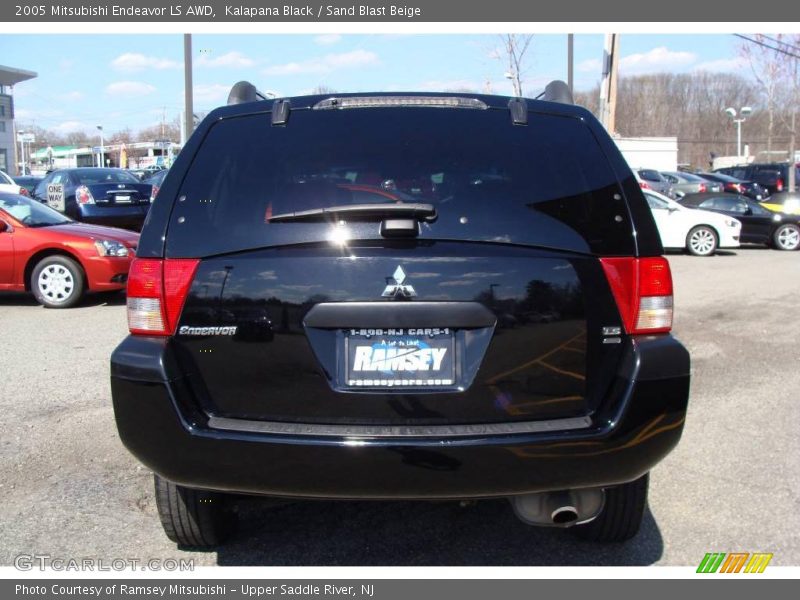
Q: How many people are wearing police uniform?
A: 0